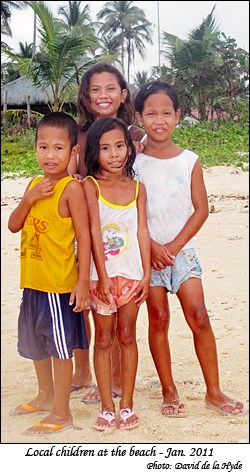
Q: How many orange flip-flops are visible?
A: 2